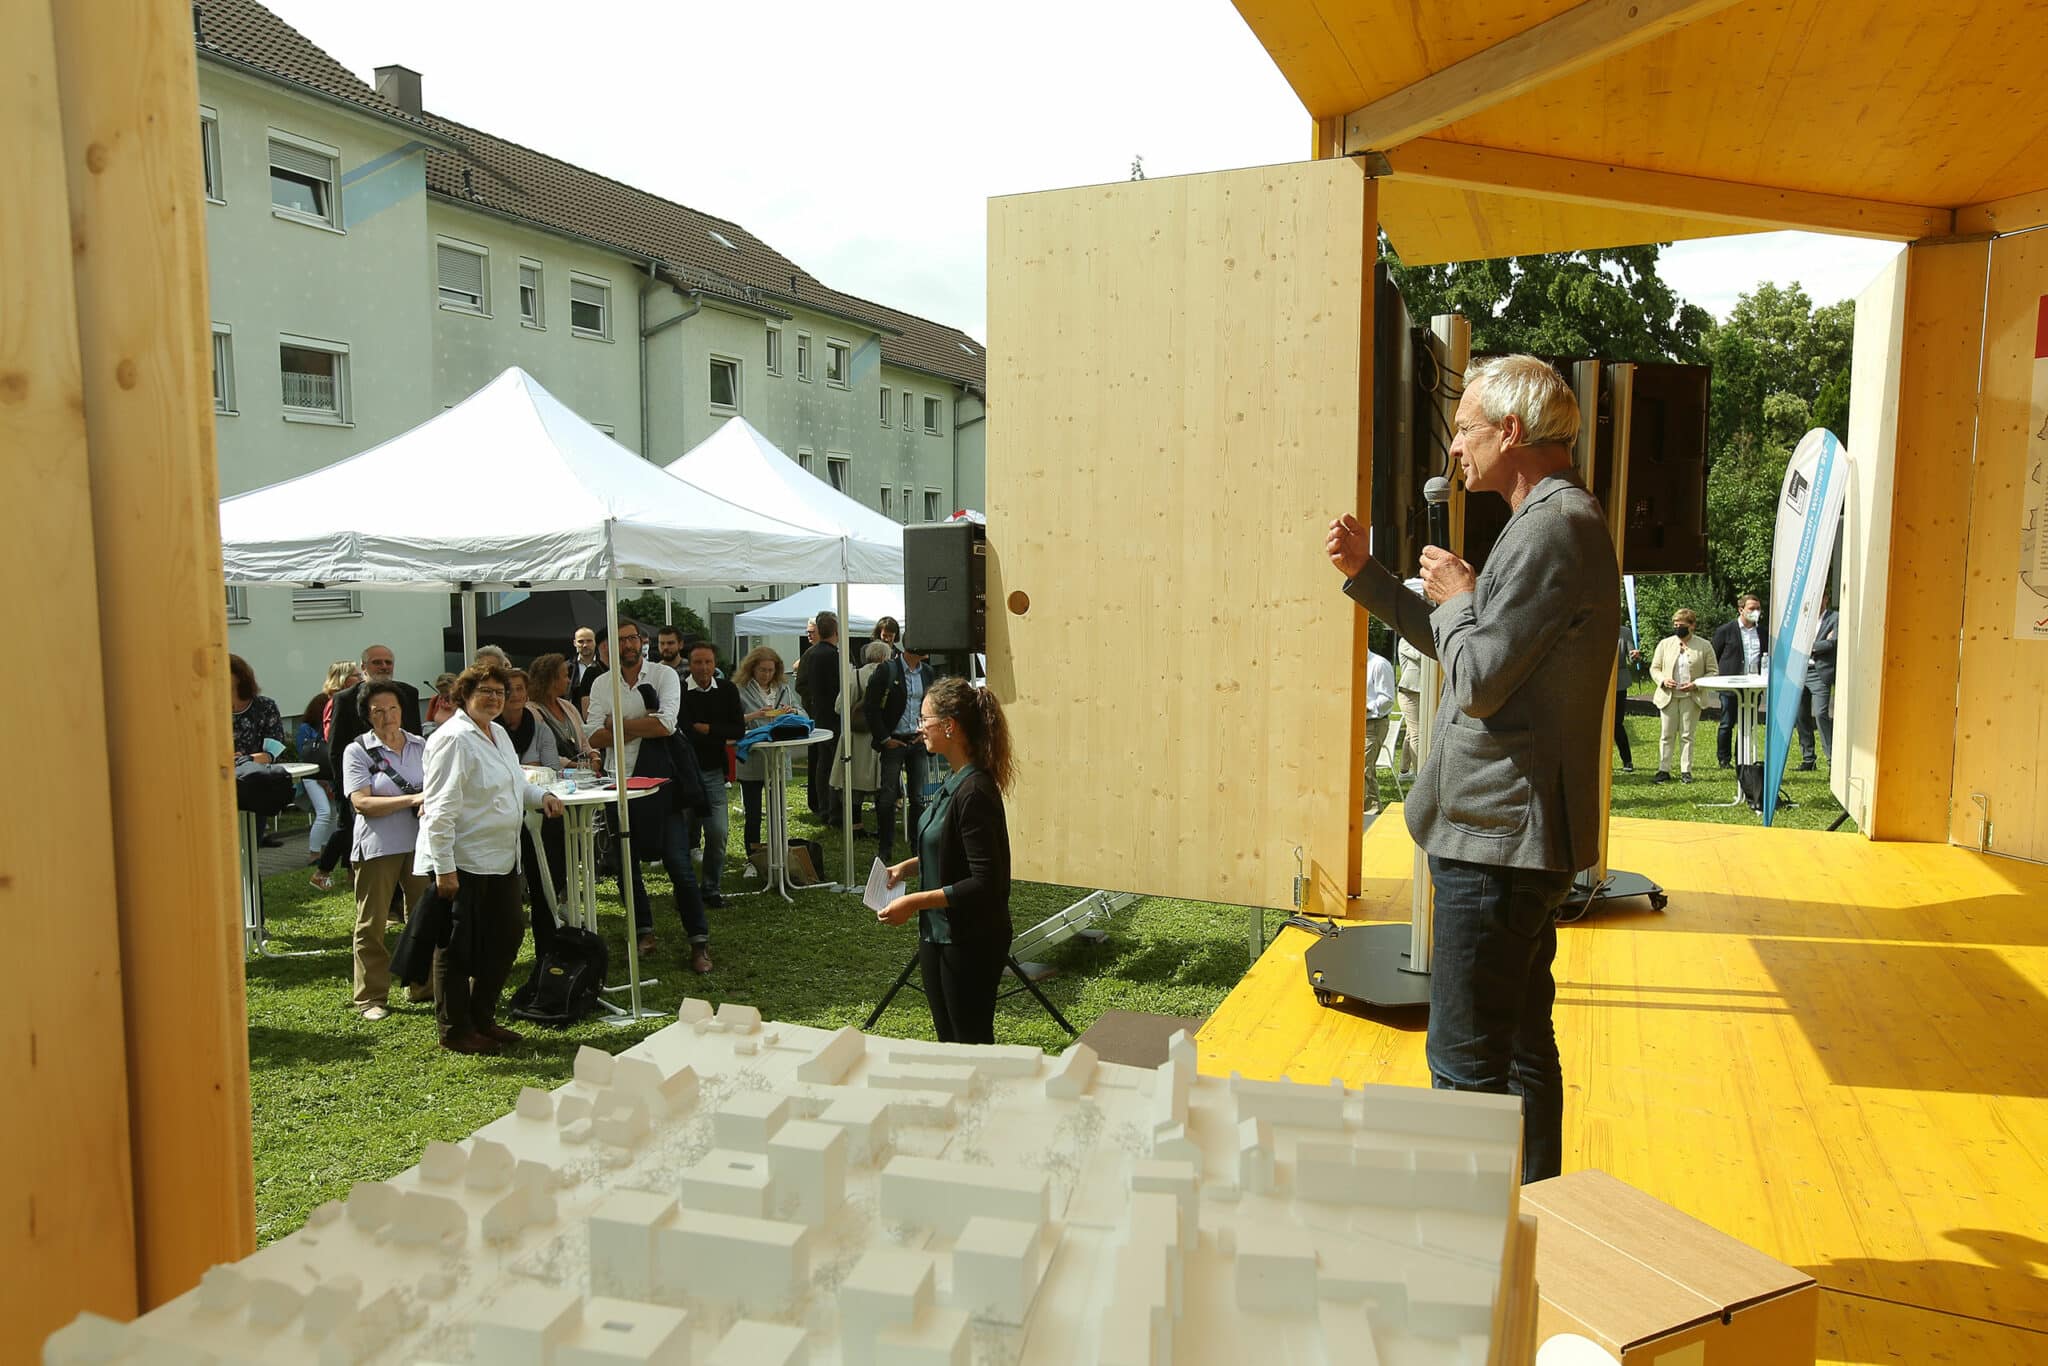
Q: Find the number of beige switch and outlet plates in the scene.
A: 0